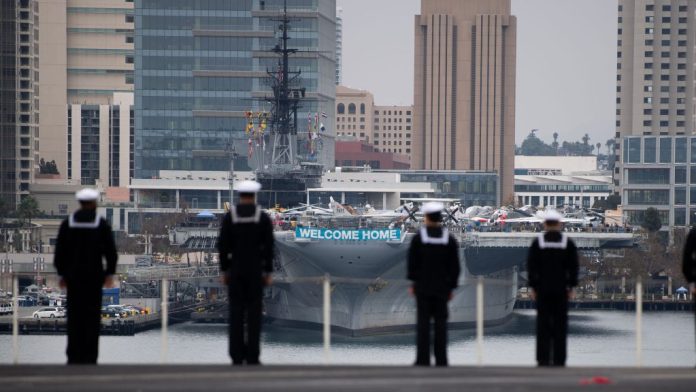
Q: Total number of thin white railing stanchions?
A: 5